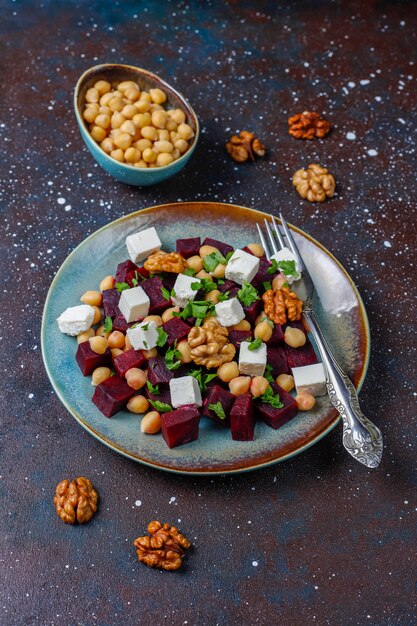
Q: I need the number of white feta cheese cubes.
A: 11